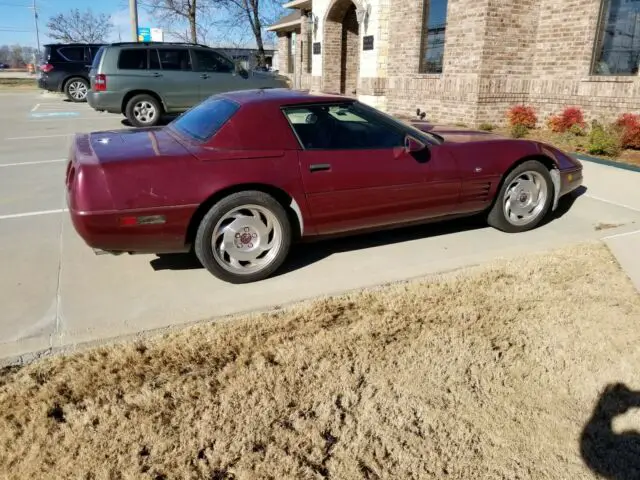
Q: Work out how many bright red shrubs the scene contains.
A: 3